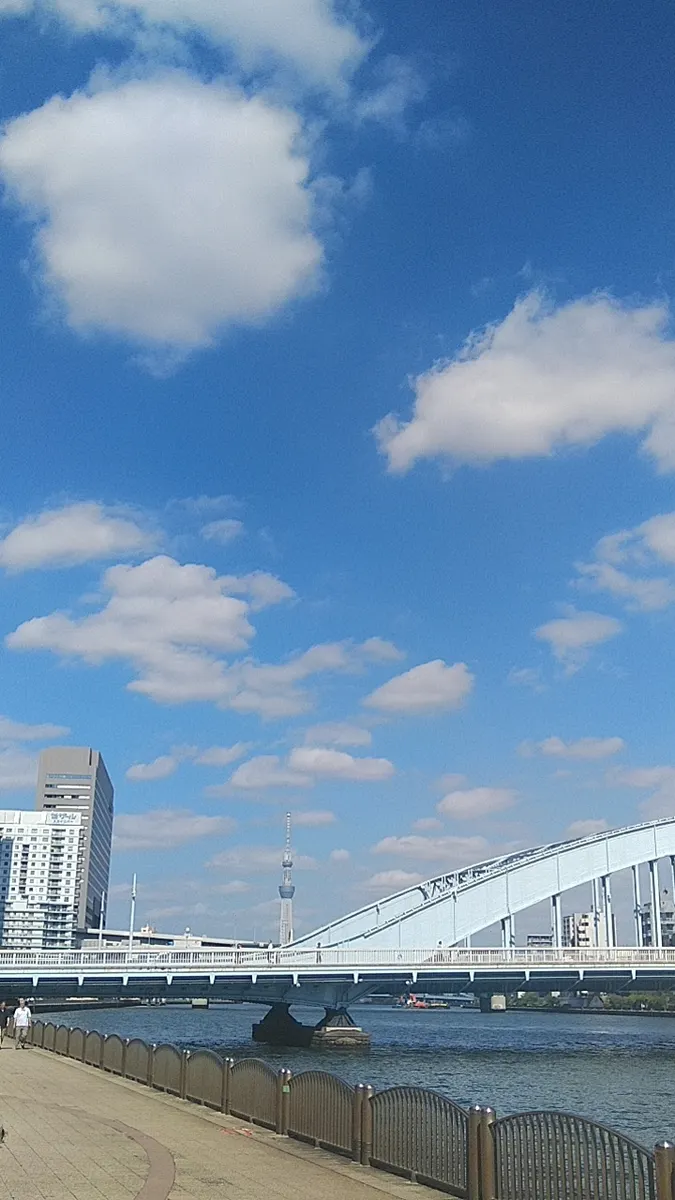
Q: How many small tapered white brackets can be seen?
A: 13